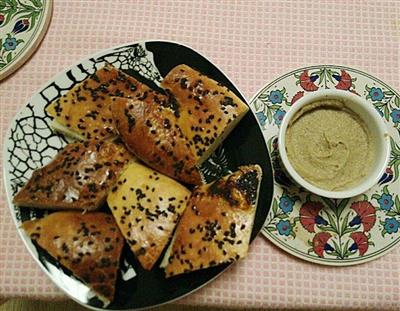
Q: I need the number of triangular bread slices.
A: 7